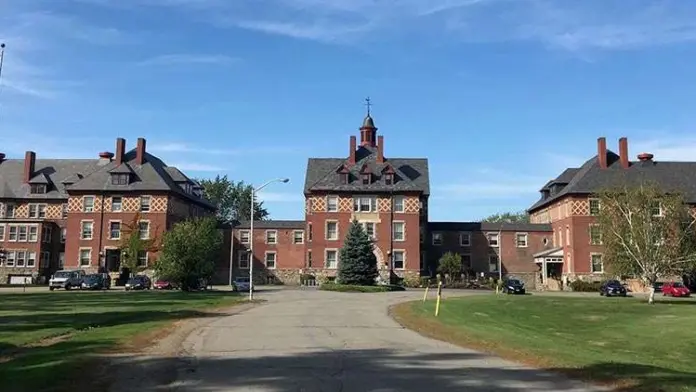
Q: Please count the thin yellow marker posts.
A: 3